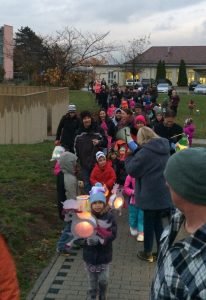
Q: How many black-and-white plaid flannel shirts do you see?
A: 1